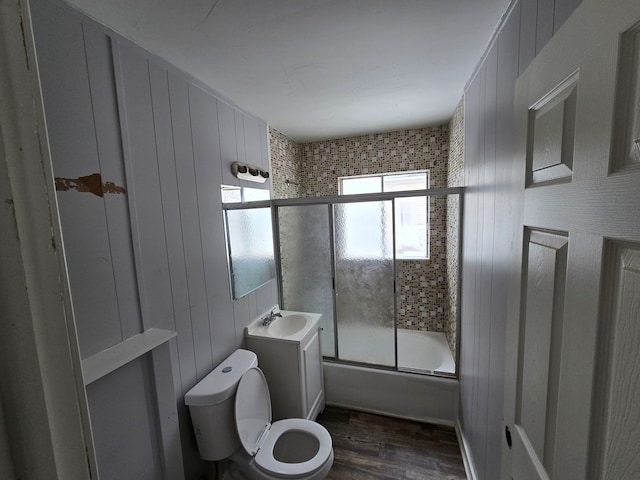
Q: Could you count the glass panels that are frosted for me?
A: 2